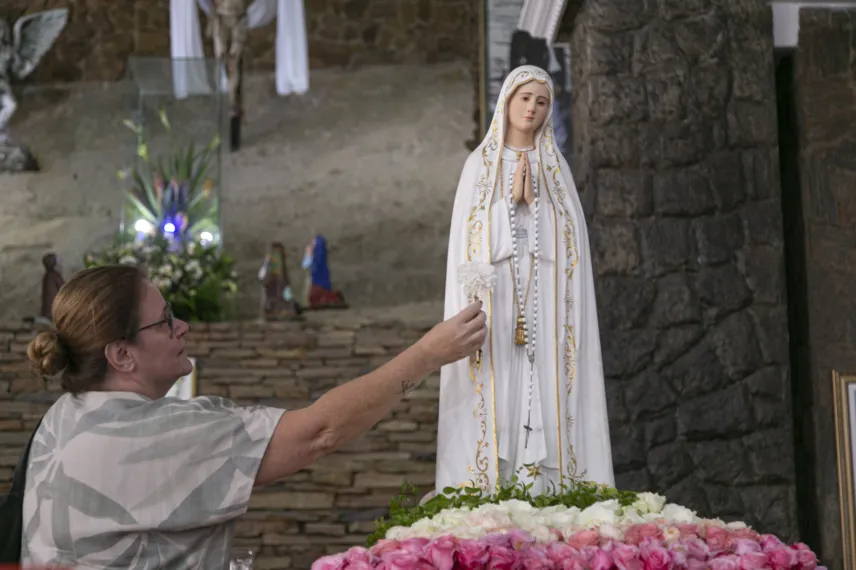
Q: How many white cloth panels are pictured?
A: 2